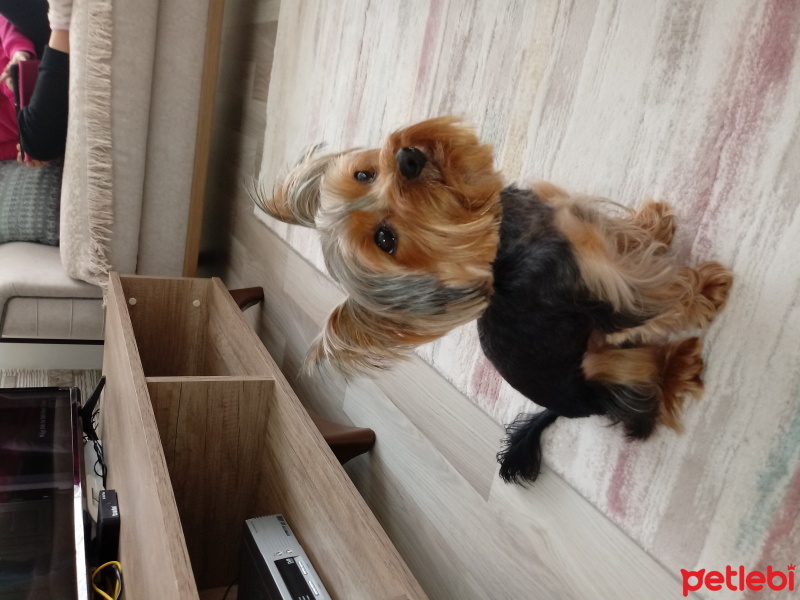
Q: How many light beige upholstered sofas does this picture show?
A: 1